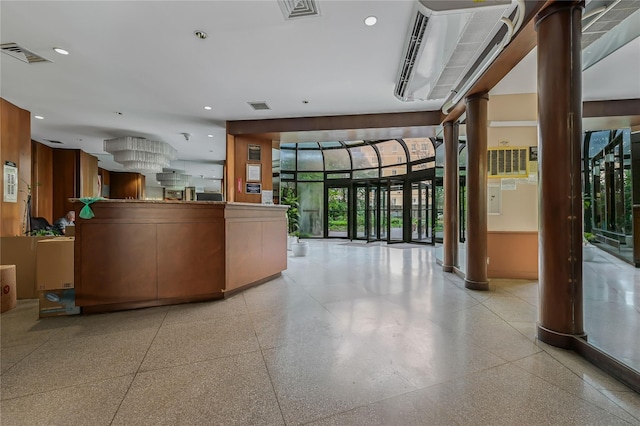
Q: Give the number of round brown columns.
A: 3